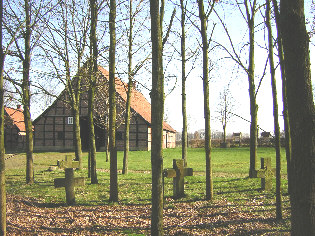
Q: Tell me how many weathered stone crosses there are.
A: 4